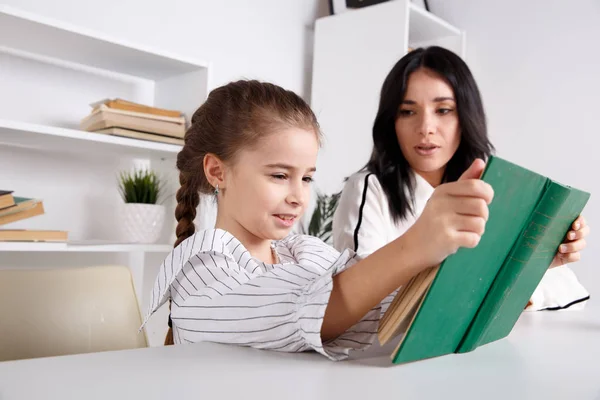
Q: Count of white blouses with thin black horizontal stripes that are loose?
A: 1